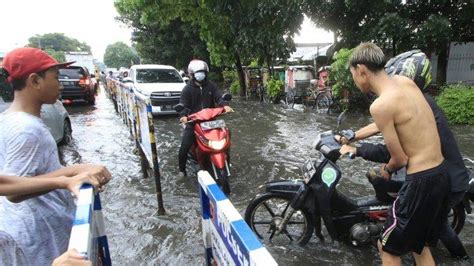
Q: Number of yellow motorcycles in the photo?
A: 0